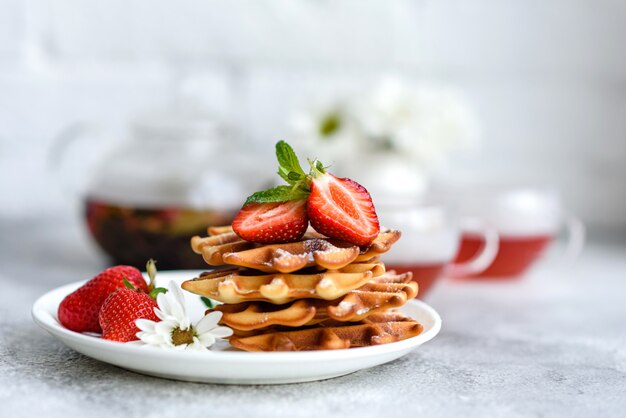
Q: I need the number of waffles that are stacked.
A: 4